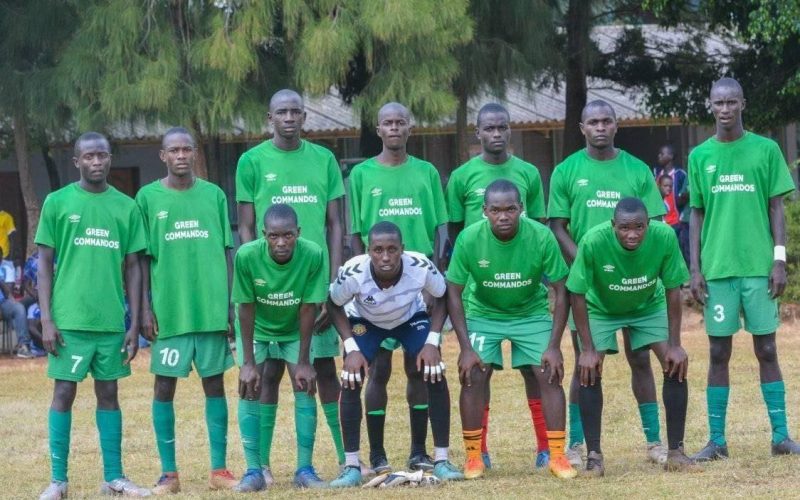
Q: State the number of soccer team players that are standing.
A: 7